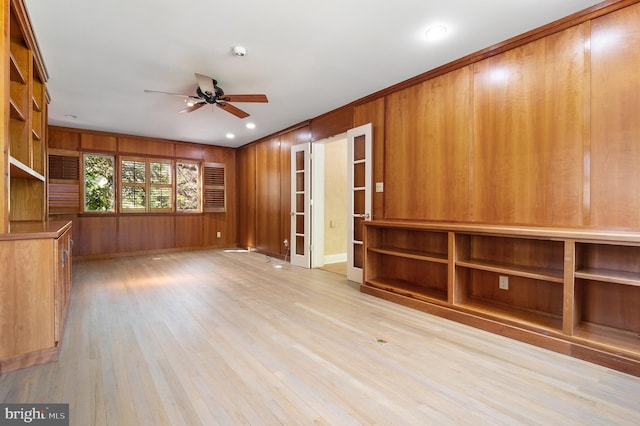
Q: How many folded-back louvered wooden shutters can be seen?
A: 2